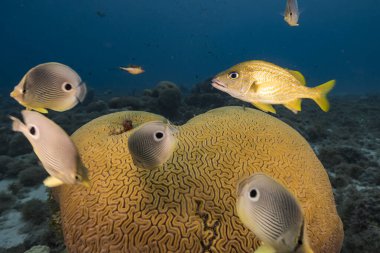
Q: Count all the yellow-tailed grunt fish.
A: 1